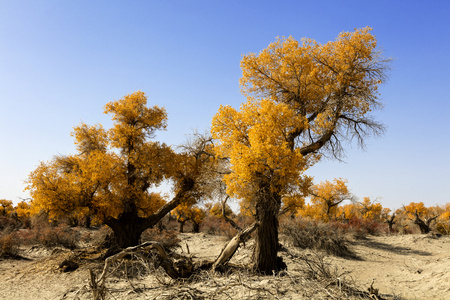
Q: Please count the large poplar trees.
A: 2